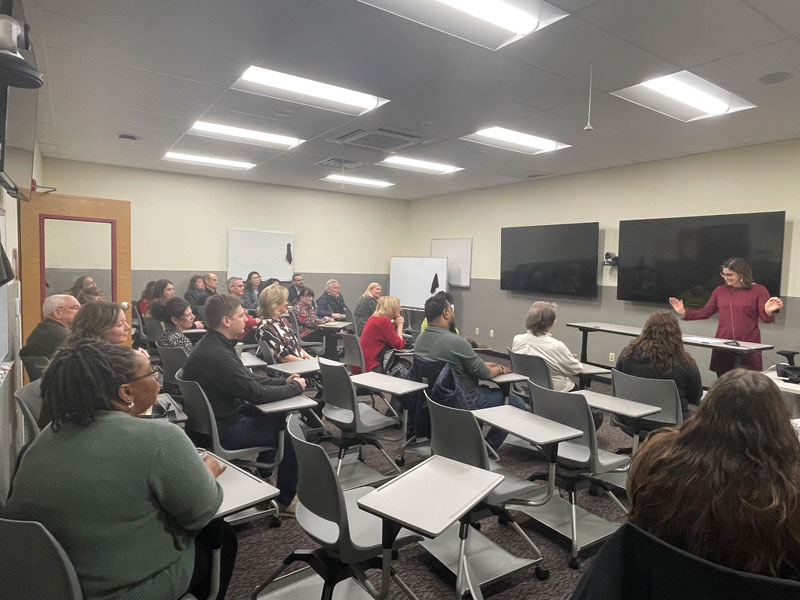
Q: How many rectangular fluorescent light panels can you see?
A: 8